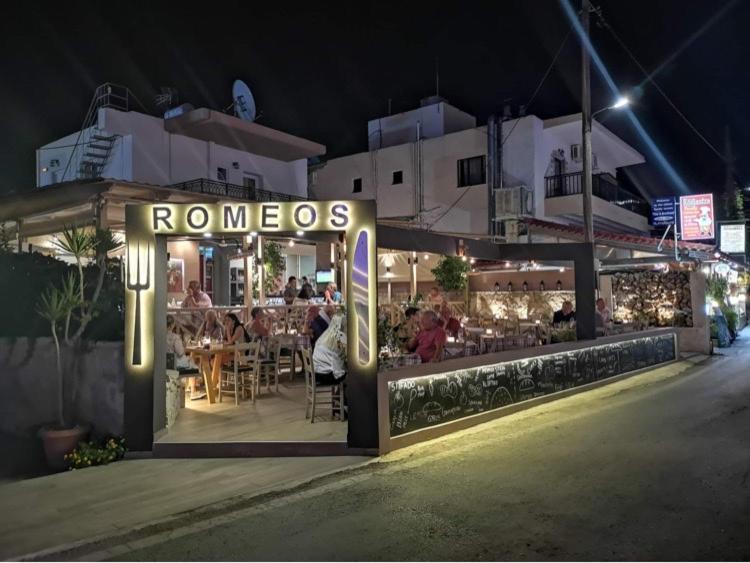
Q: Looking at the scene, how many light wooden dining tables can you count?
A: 1